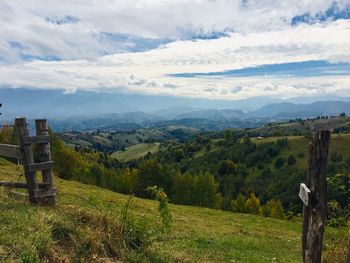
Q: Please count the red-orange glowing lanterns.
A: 0